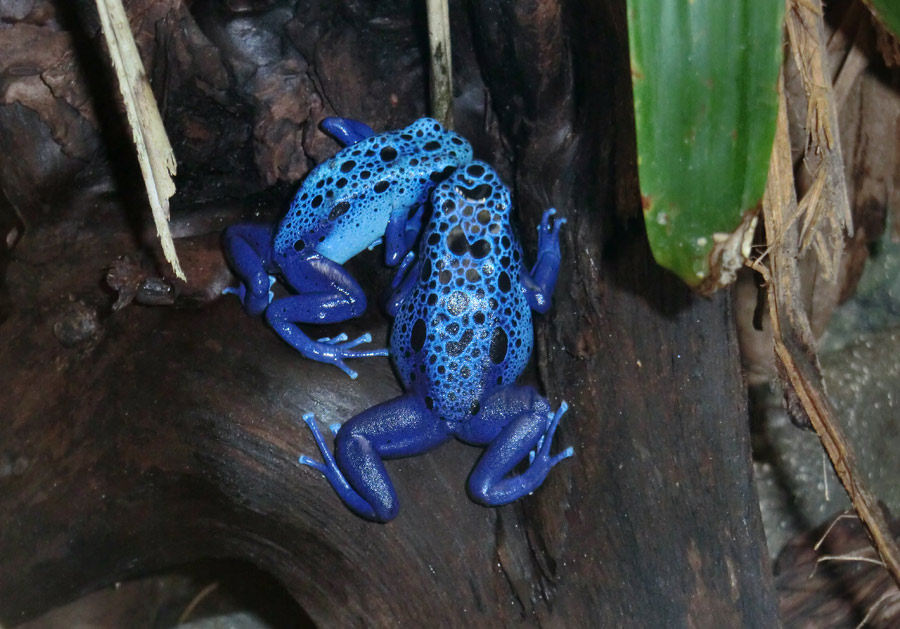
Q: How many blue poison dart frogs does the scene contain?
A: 2